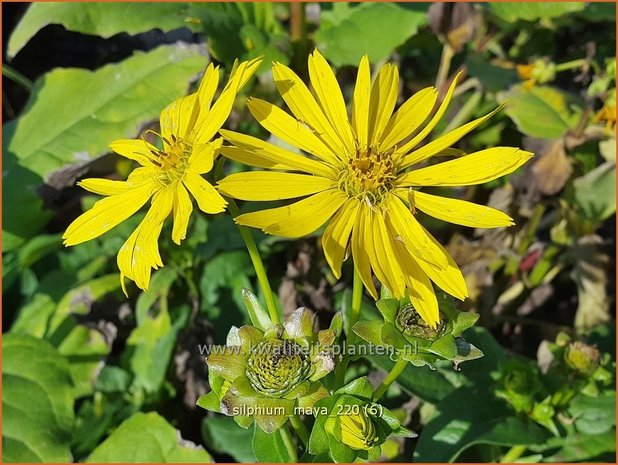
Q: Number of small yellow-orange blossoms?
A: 2